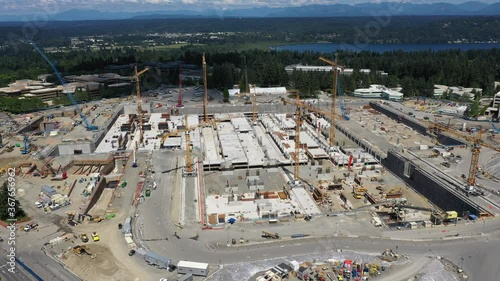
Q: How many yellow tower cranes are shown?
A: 7